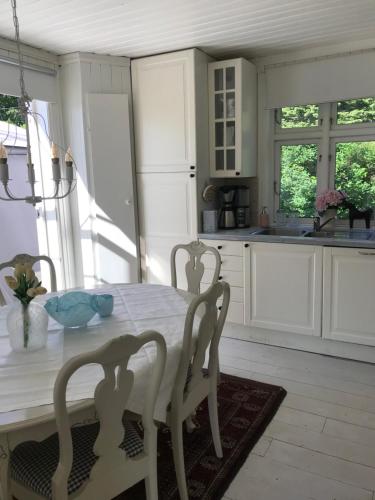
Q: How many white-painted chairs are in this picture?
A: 4